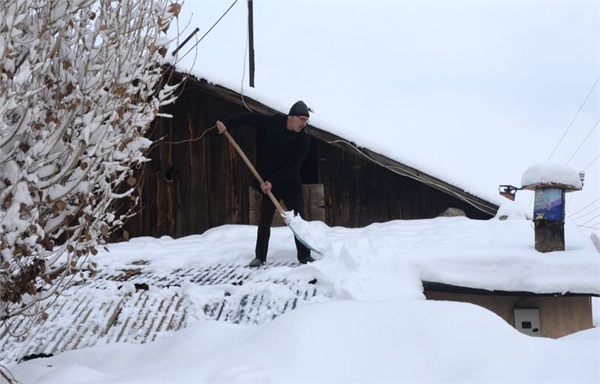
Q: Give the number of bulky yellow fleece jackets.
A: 0